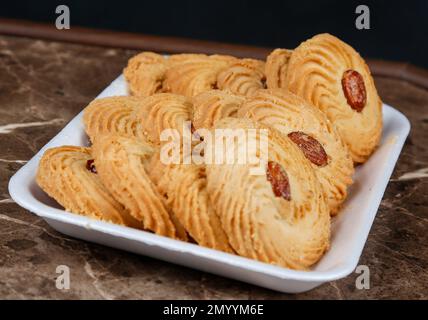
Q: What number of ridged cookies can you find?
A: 13